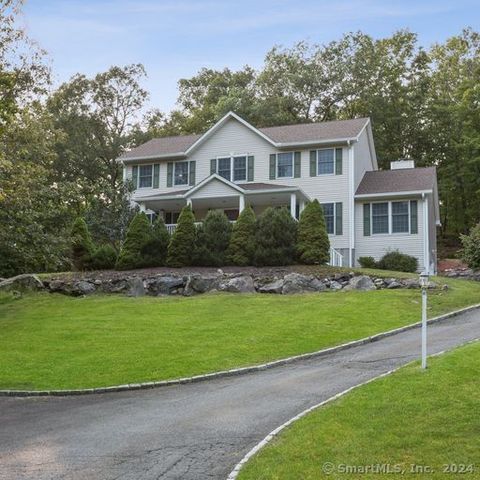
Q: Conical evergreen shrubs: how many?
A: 5